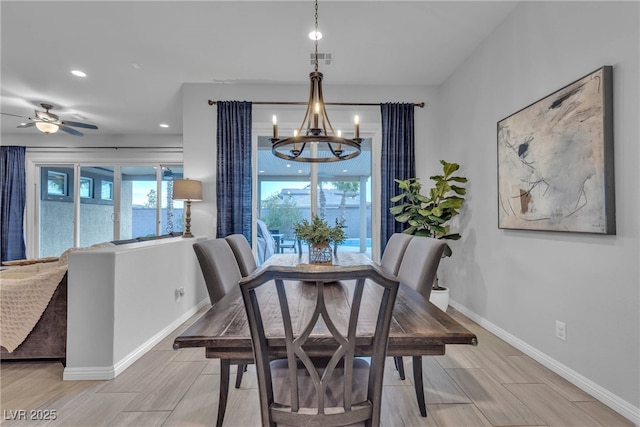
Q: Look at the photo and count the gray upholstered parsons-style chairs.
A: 4